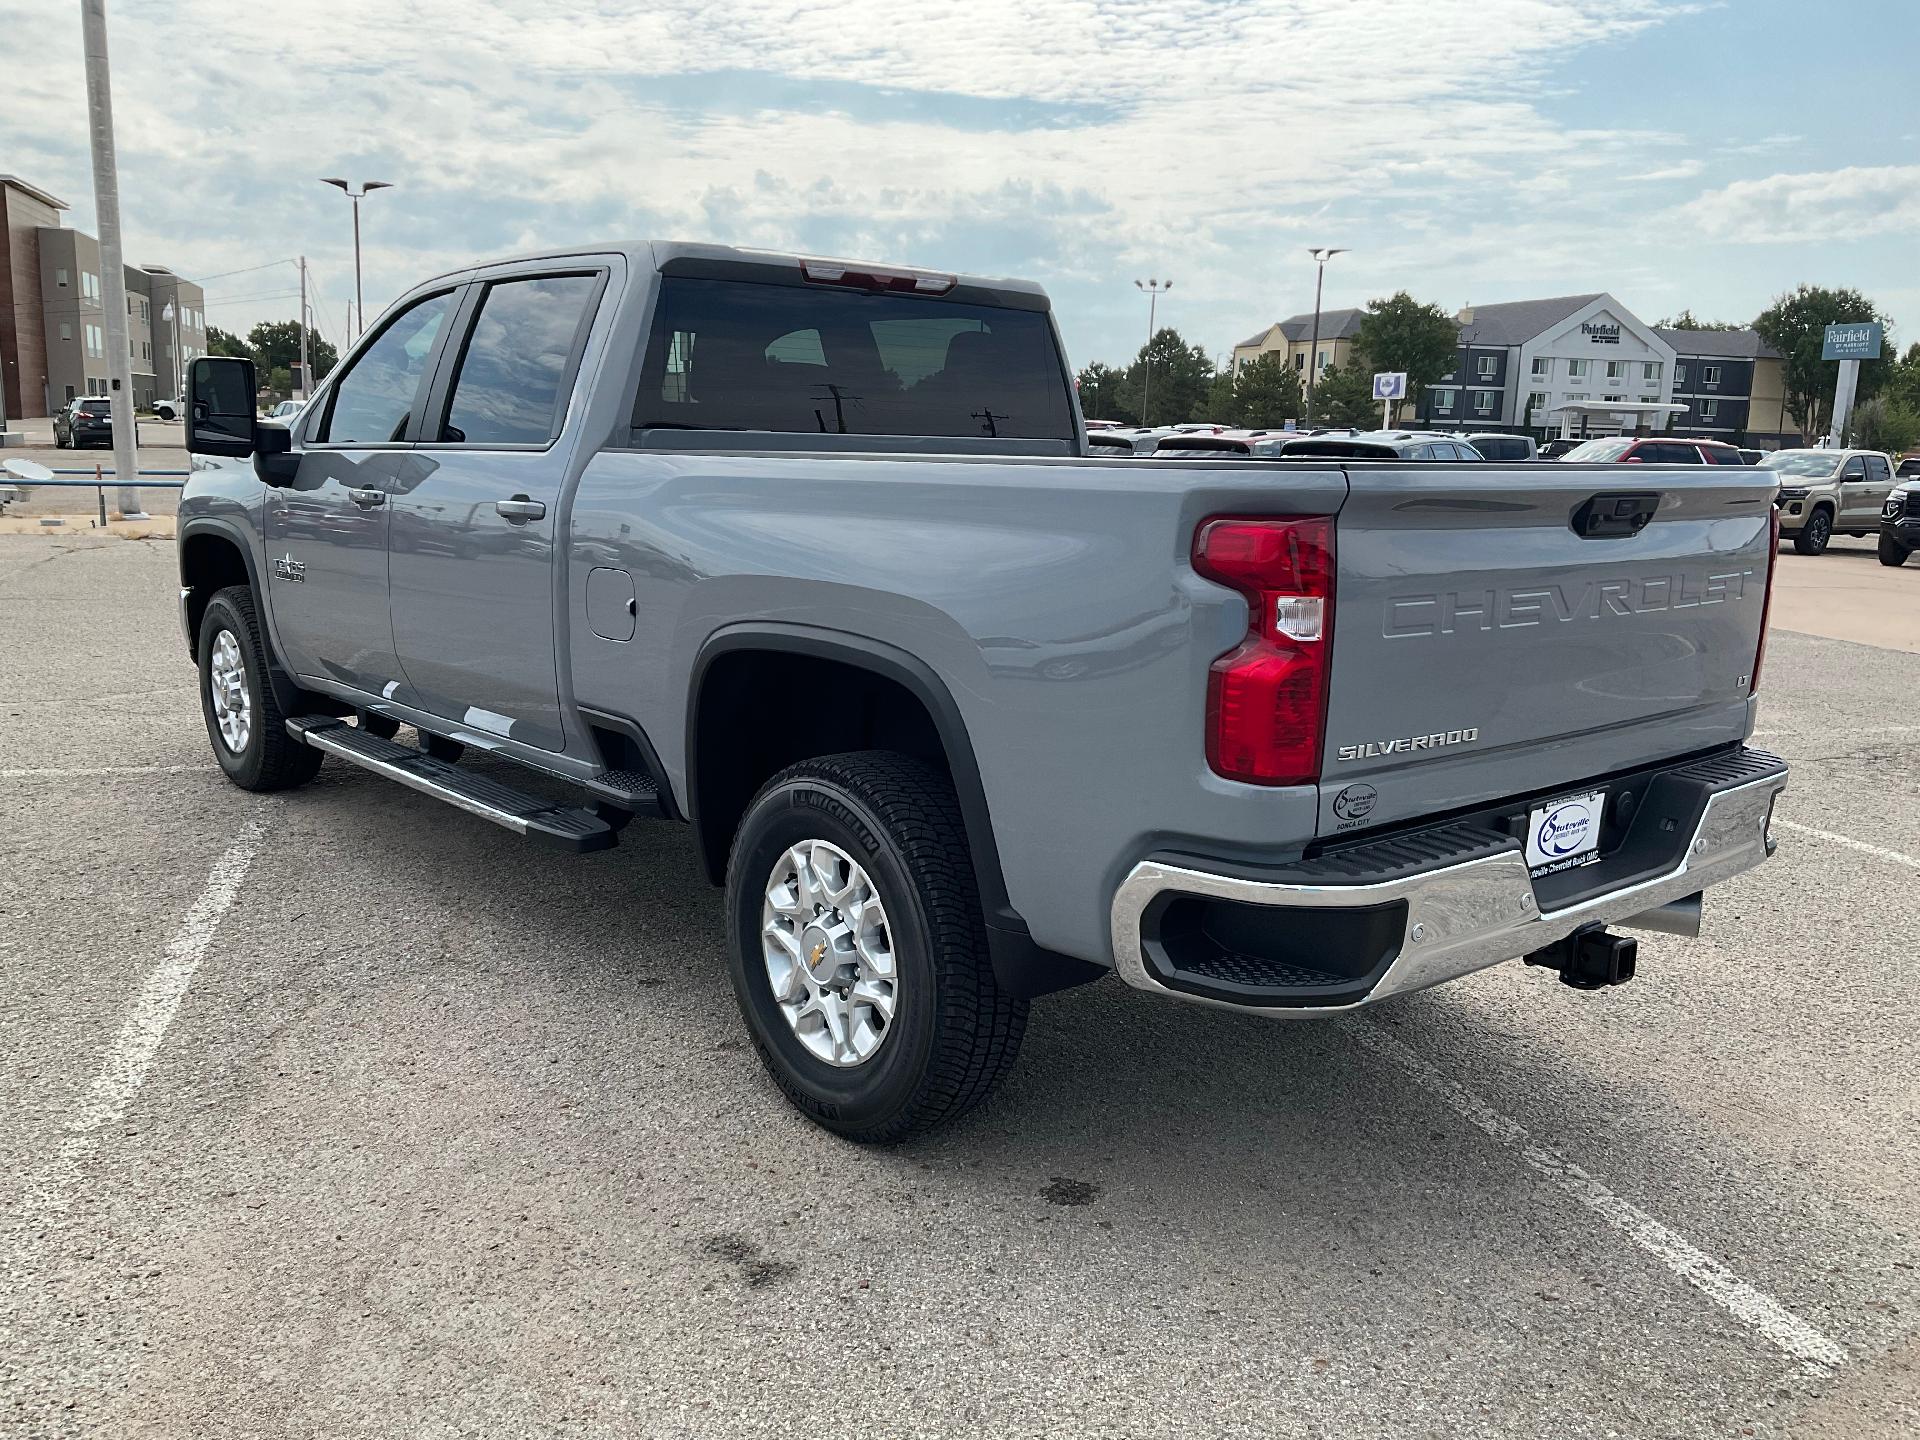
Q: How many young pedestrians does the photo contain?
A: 0